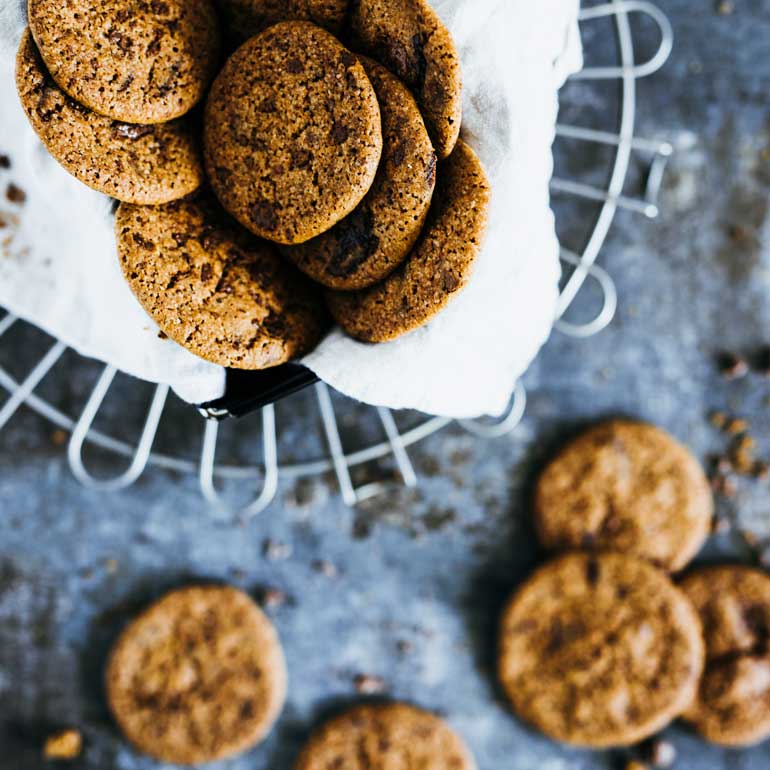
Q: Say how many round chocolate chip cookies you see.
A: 13